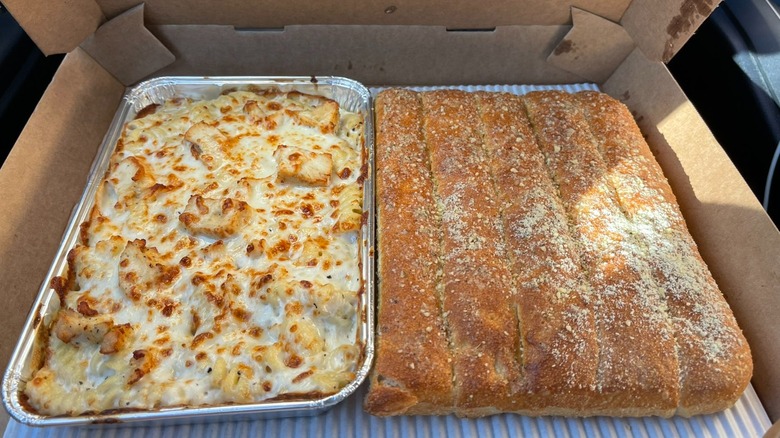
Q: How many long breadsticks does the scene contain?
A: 5